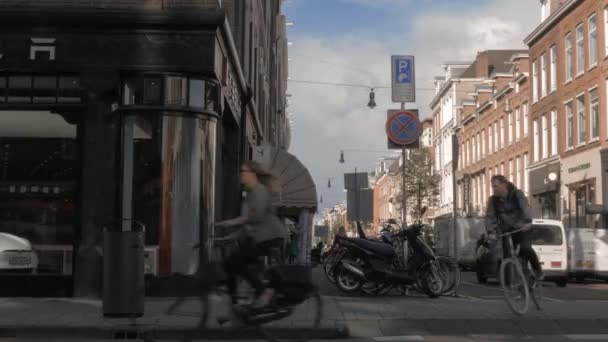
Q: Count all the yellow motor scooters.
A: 0